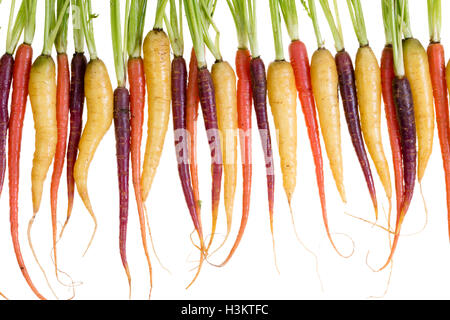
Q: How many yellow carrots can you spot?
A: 8